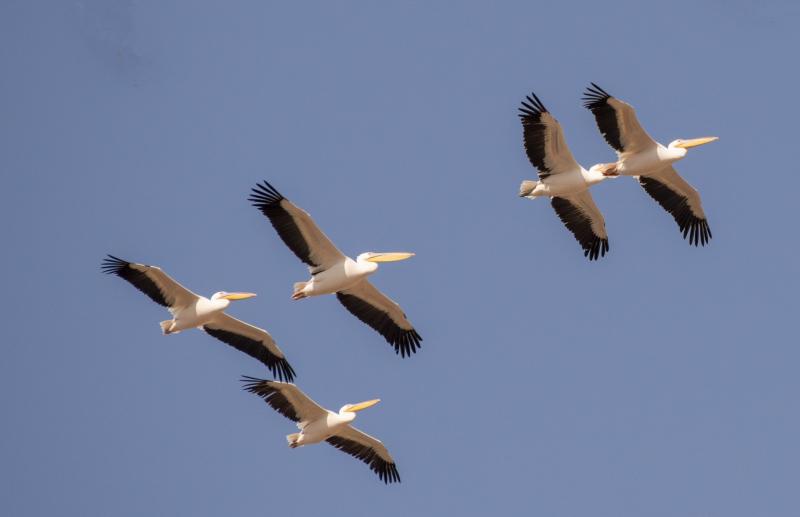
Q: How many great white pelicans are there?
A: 5